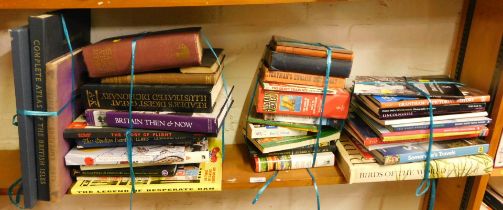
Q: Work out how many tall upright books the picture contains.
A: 3